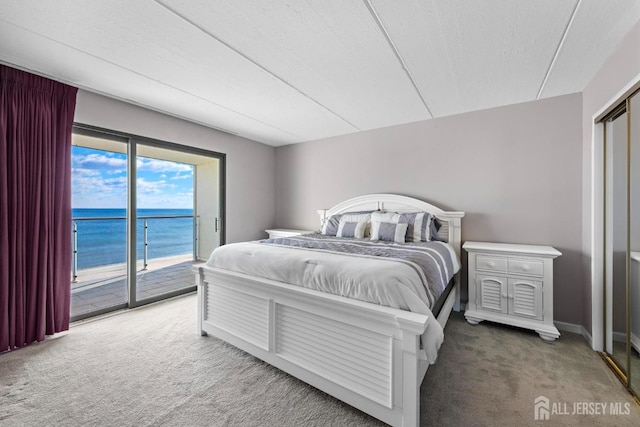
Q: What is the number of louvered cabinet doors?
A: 2